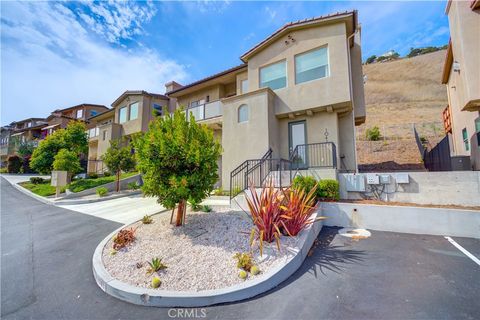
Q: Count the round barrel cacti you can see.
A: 3